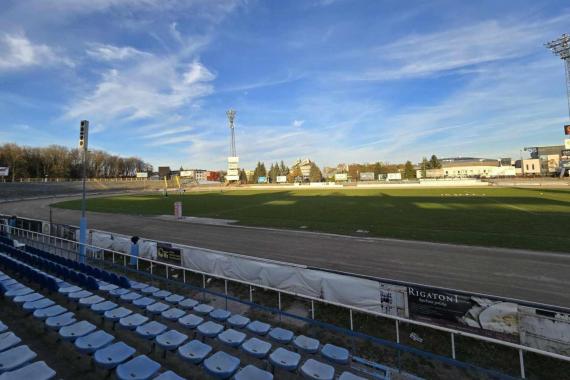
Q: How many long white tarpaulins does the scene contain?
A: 2